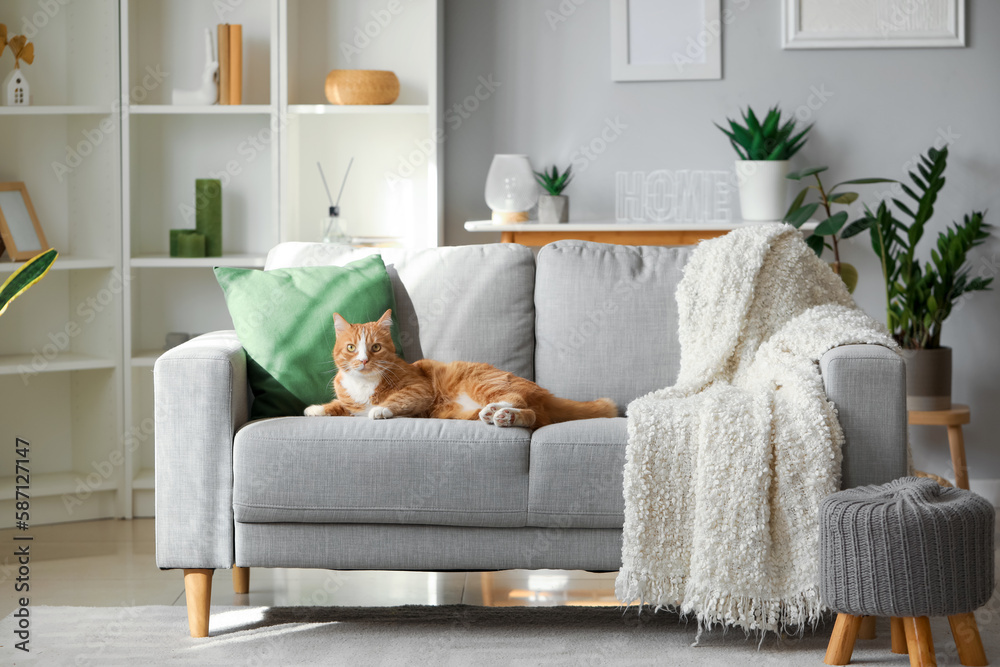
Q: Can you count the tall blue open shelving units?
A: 0